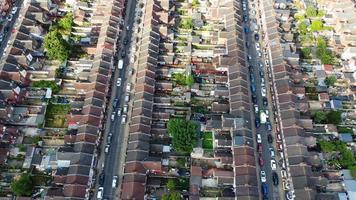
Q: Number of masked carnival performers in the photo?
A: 0